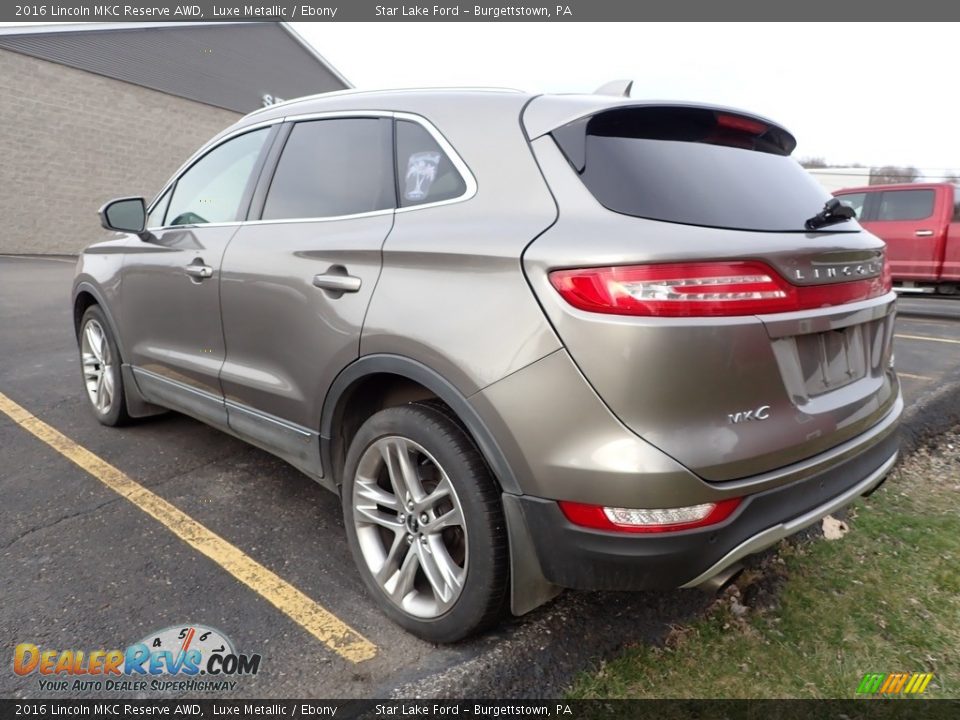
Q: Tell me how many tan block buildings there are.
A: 1